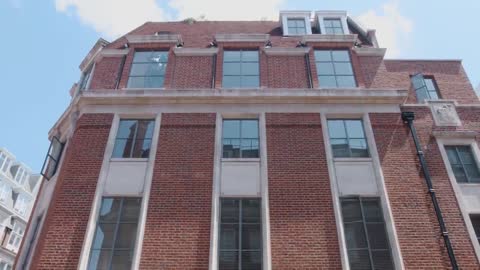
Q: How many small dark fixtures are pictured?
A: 6